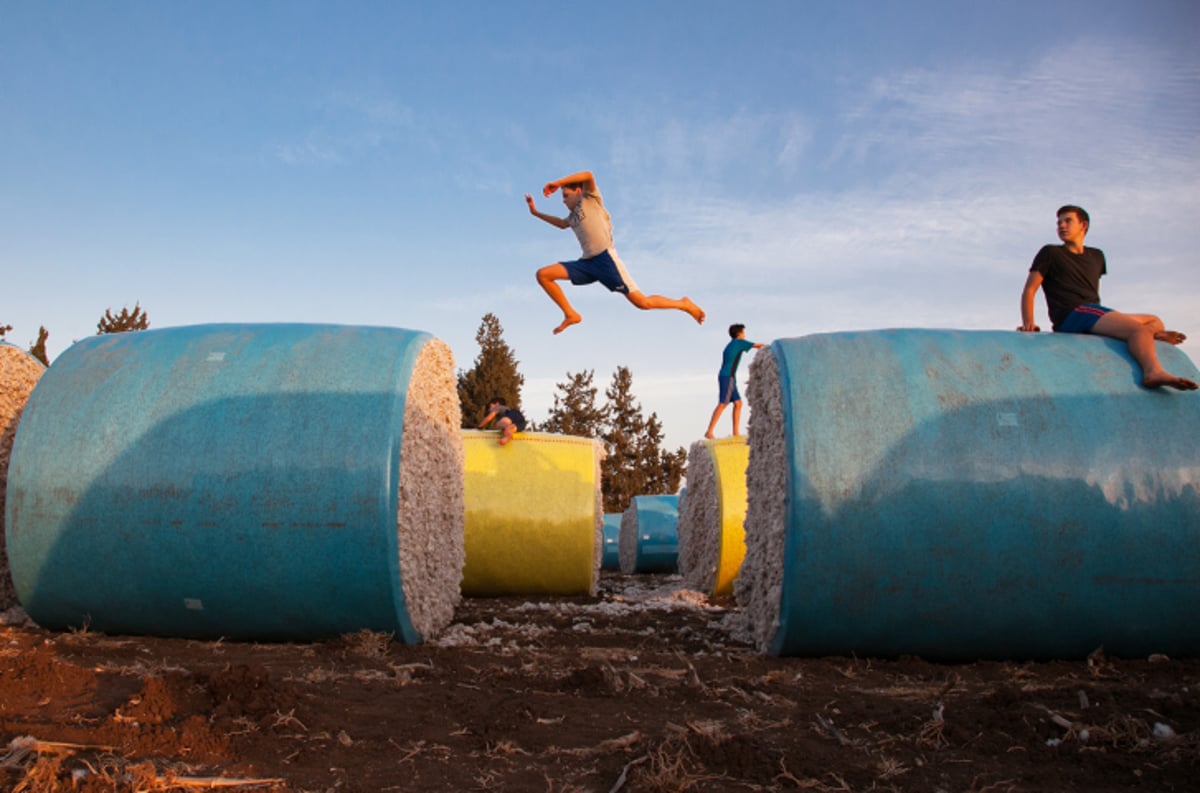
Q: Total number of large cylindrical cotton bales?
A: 7